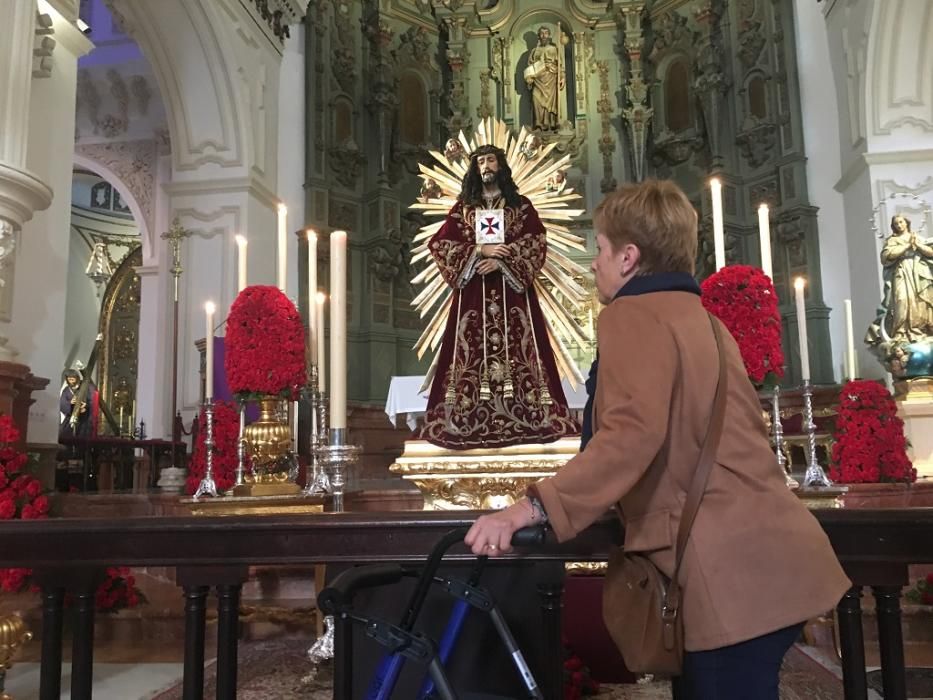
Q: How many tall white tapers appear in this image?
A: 10